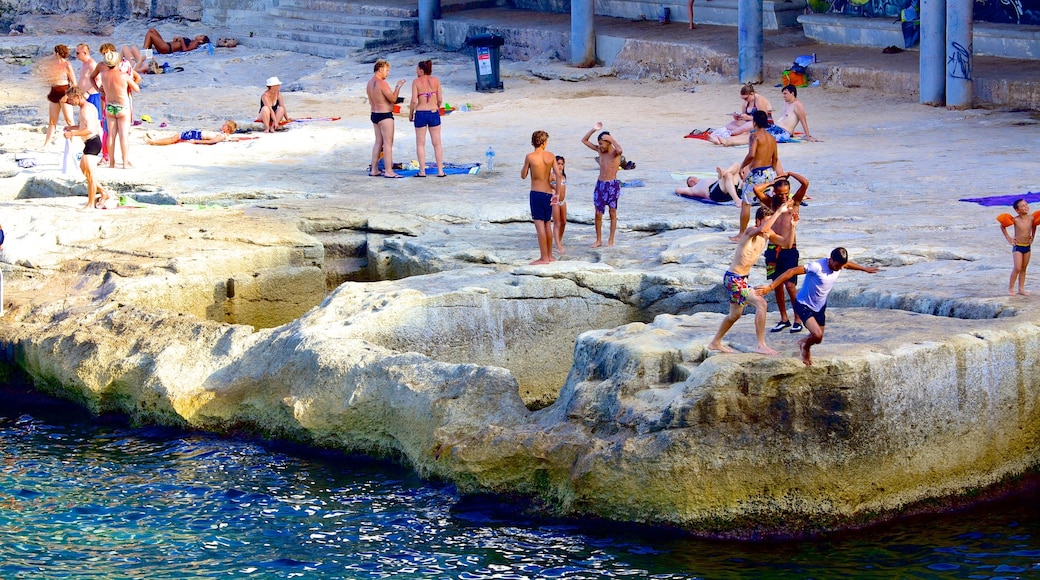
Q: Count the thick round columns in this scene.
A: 5